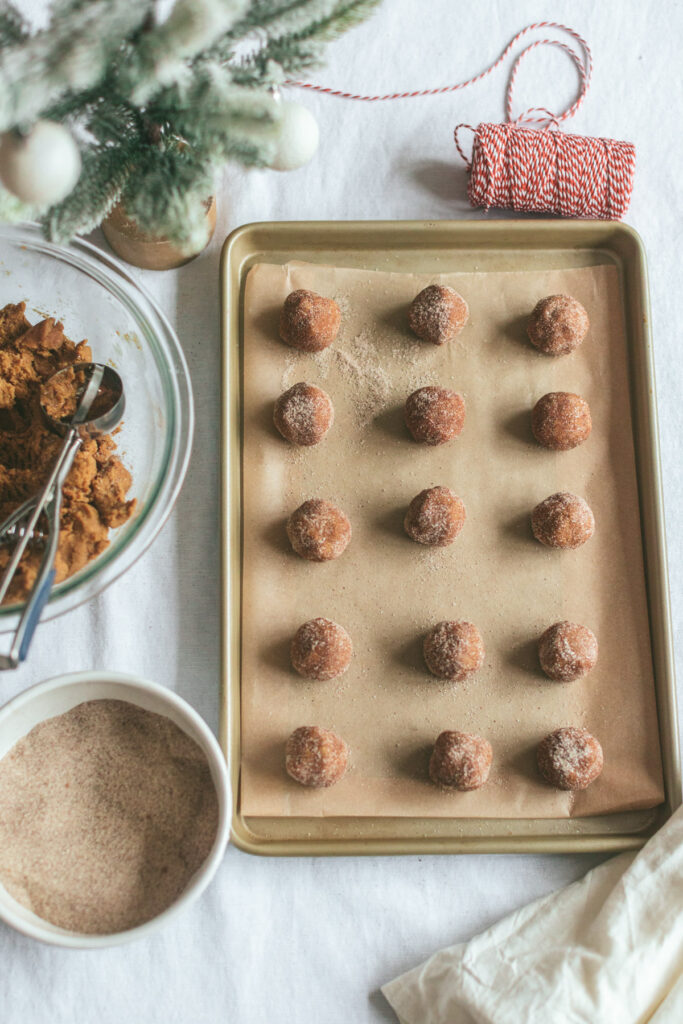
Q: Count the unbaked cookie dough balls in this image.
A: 15